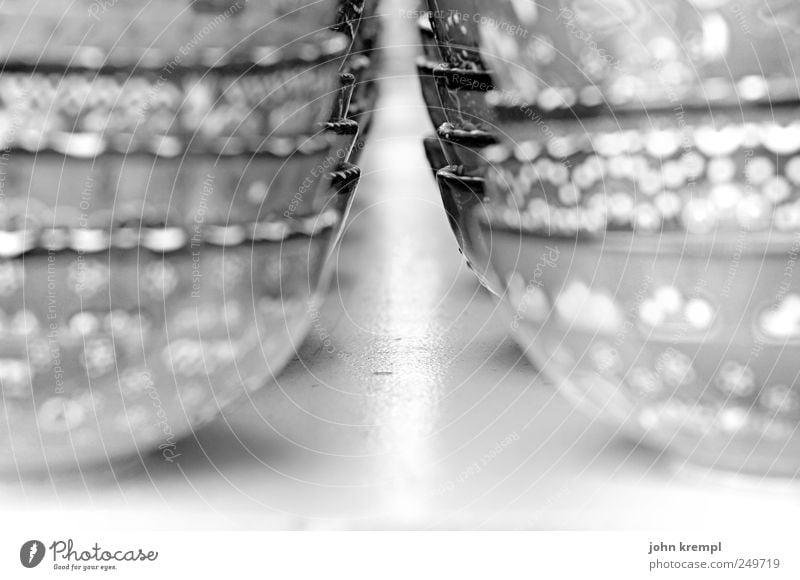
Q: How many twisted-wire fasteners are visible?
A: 0